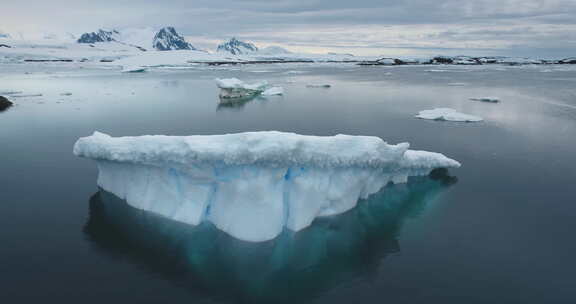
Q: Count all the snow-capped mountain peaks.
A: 3